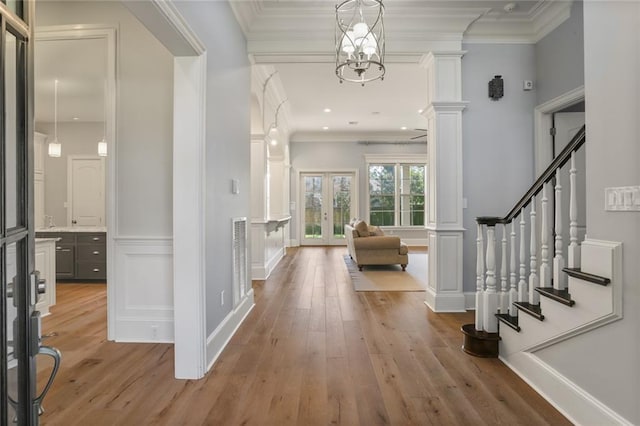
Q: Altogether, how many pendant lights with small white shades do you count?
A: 2